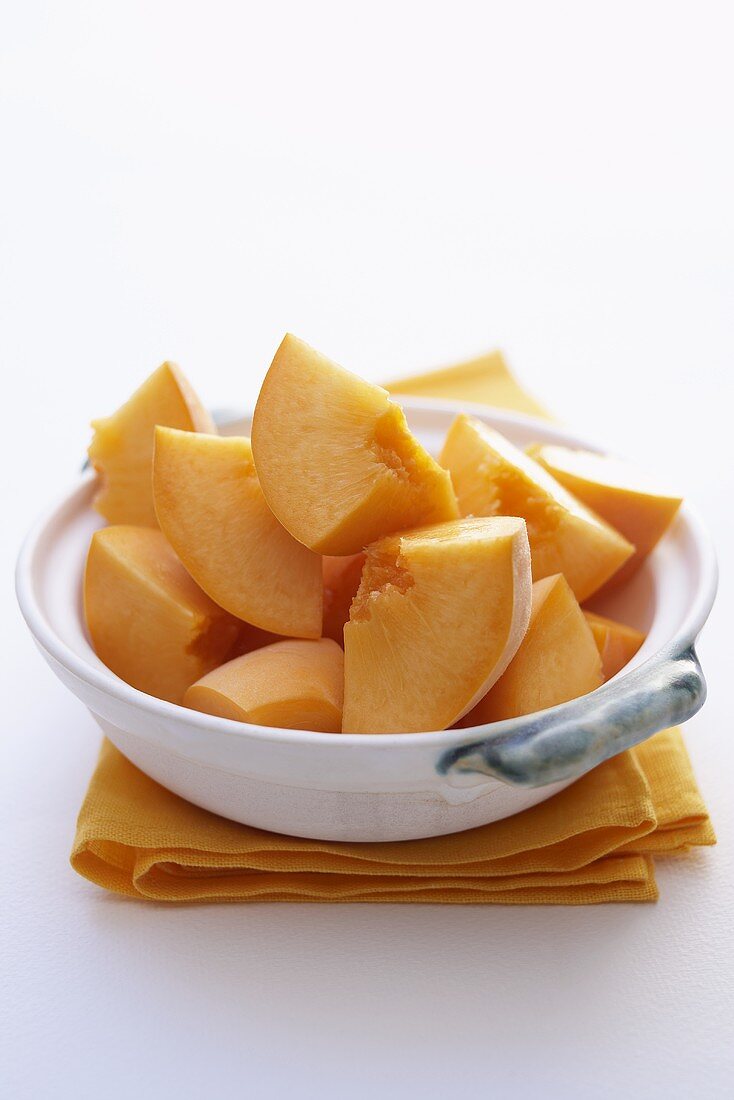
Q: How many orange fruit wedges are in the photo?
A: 11